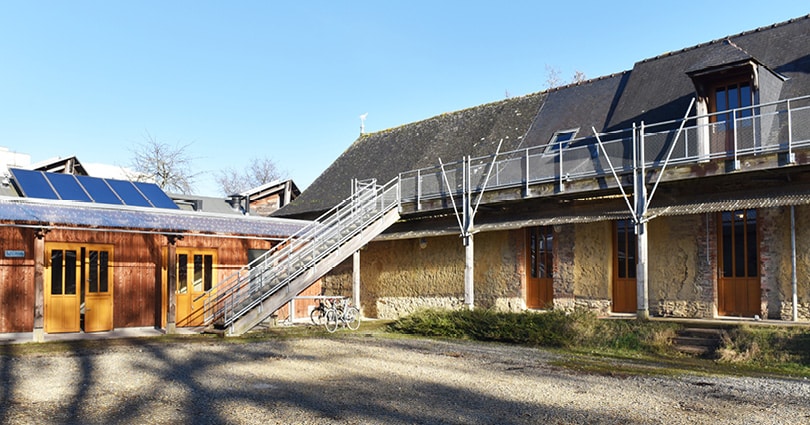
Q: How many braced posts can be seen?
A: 2